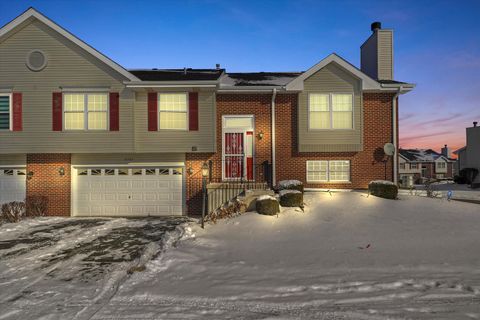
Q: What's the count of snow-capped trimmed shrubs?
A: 4